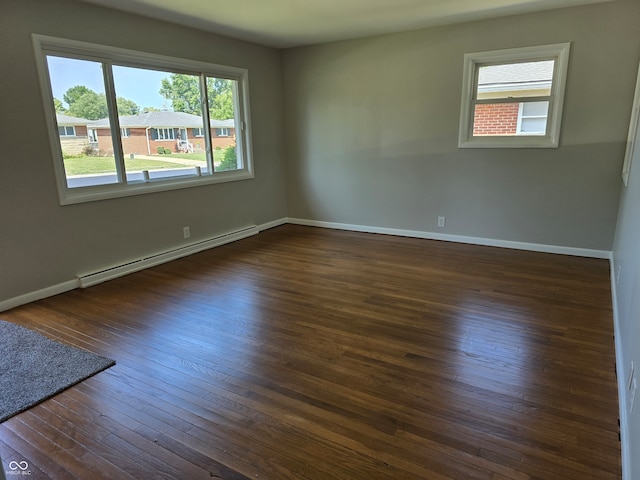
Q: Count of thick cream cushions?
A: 0